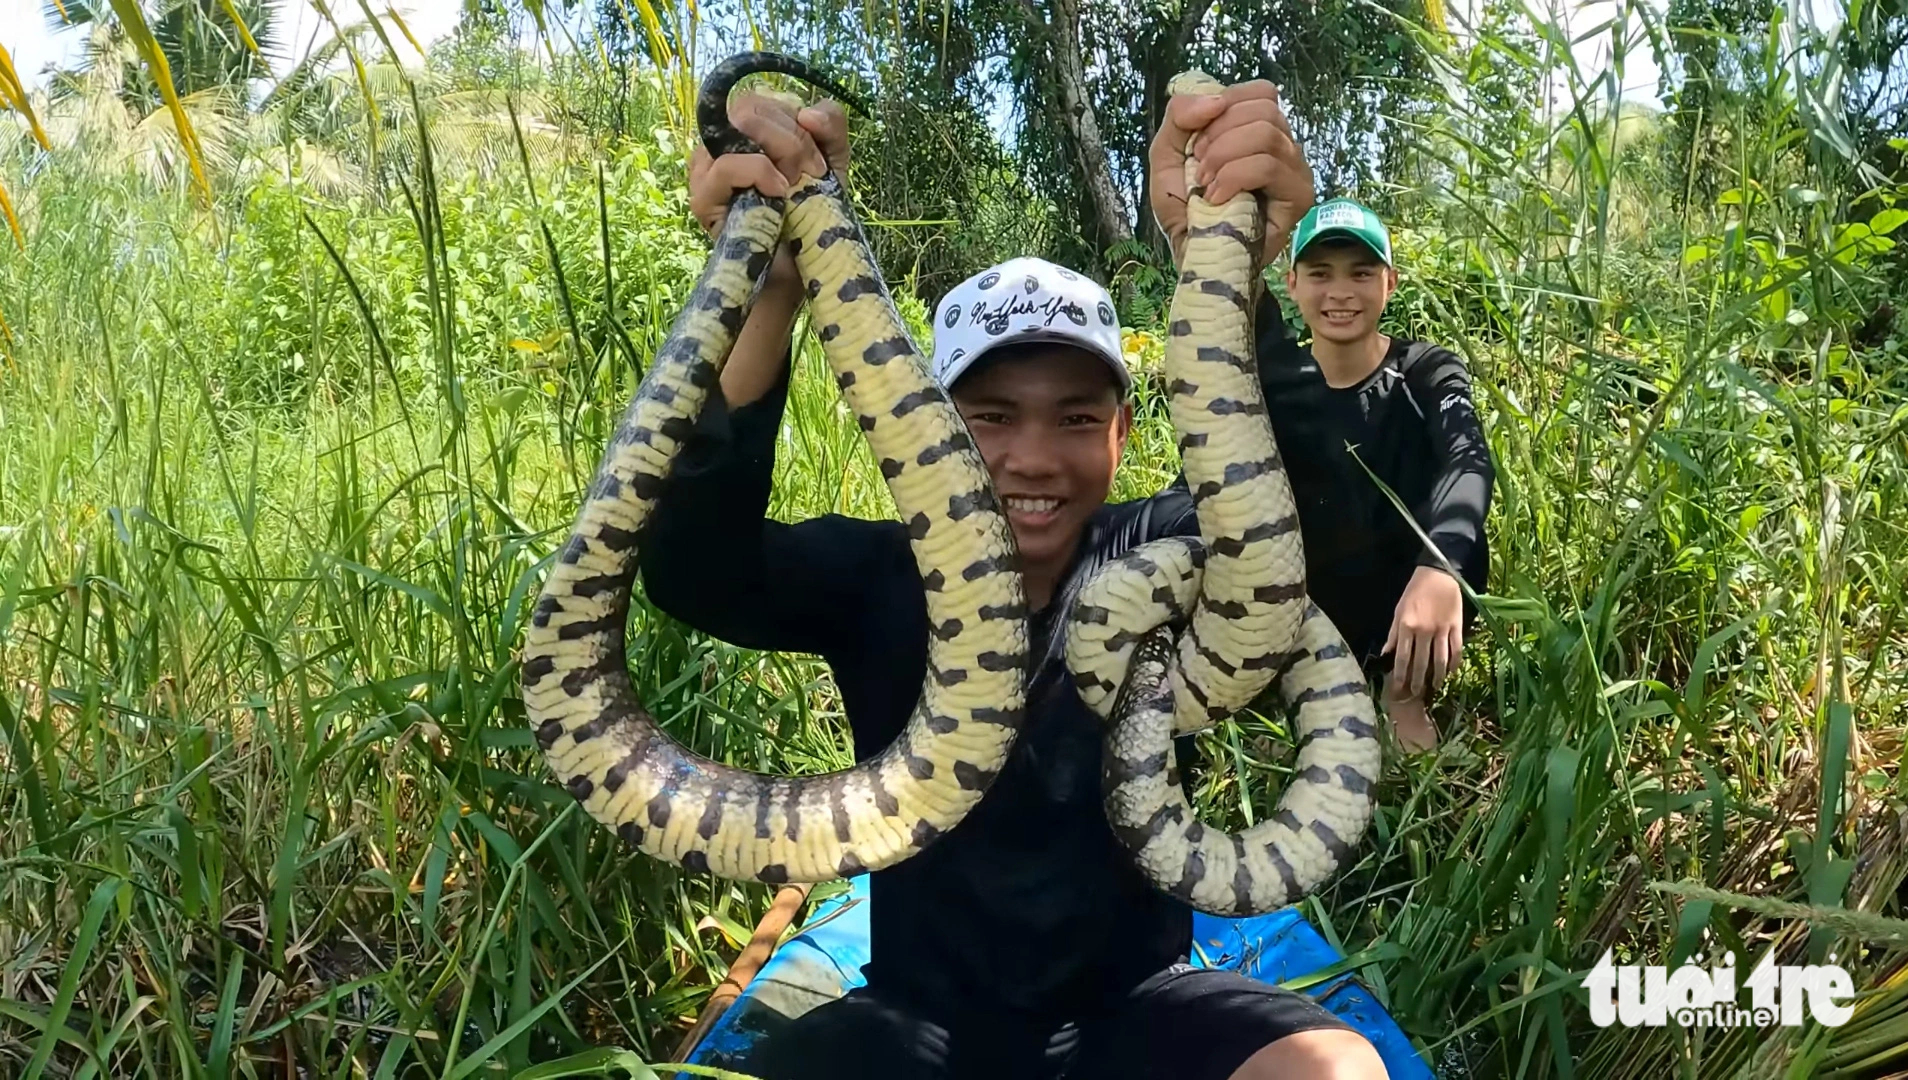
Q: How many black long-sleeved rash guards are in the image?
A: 2